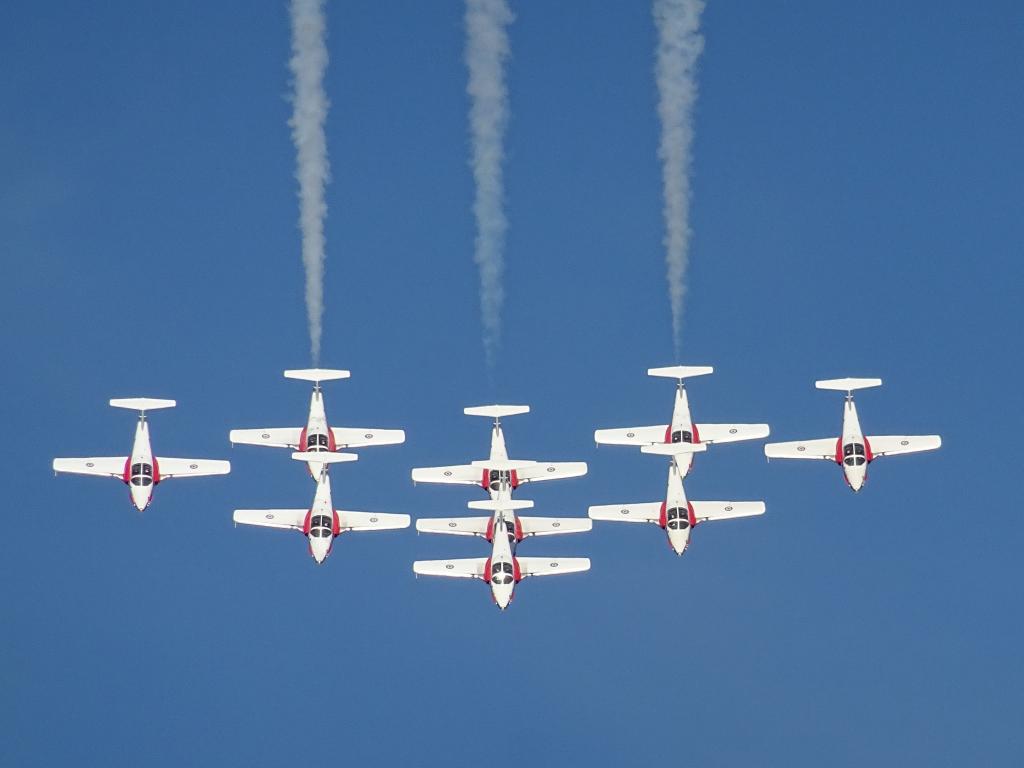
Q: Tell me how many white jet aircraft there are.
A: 9